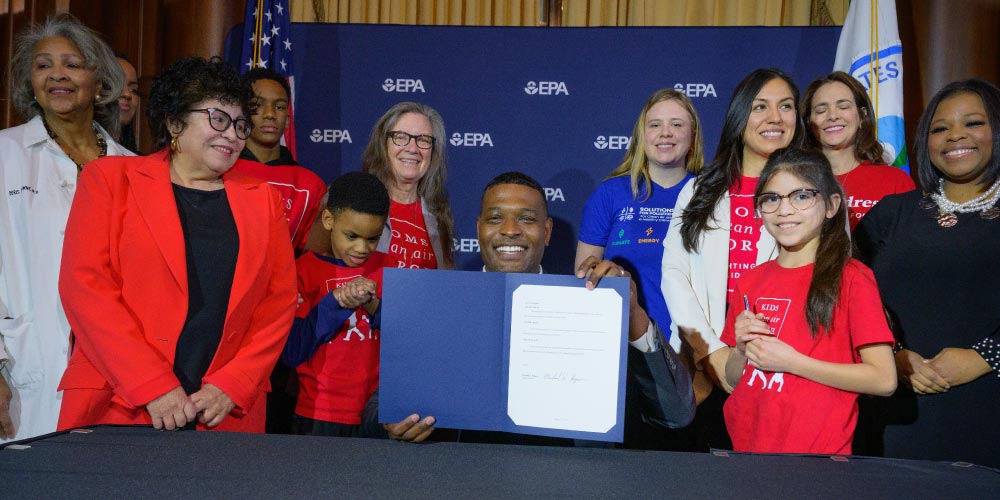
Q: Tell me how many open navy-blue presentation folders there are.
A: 1